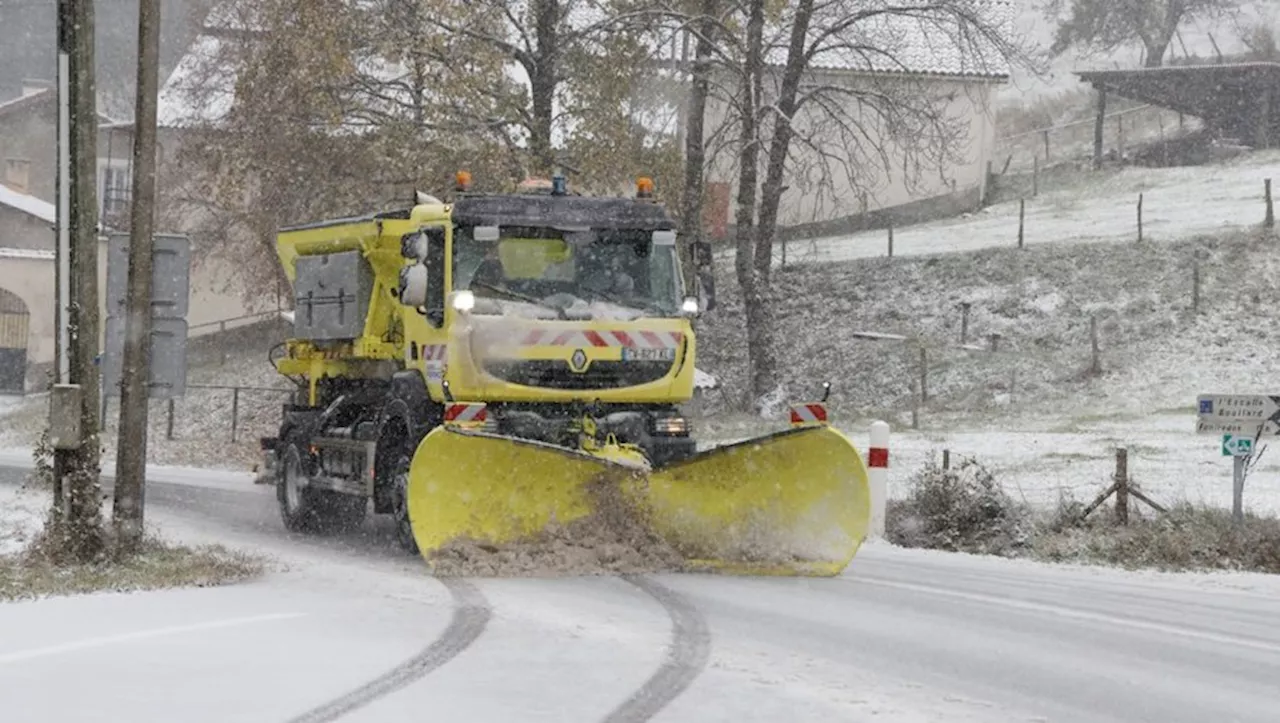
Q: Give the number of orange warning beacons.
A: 2